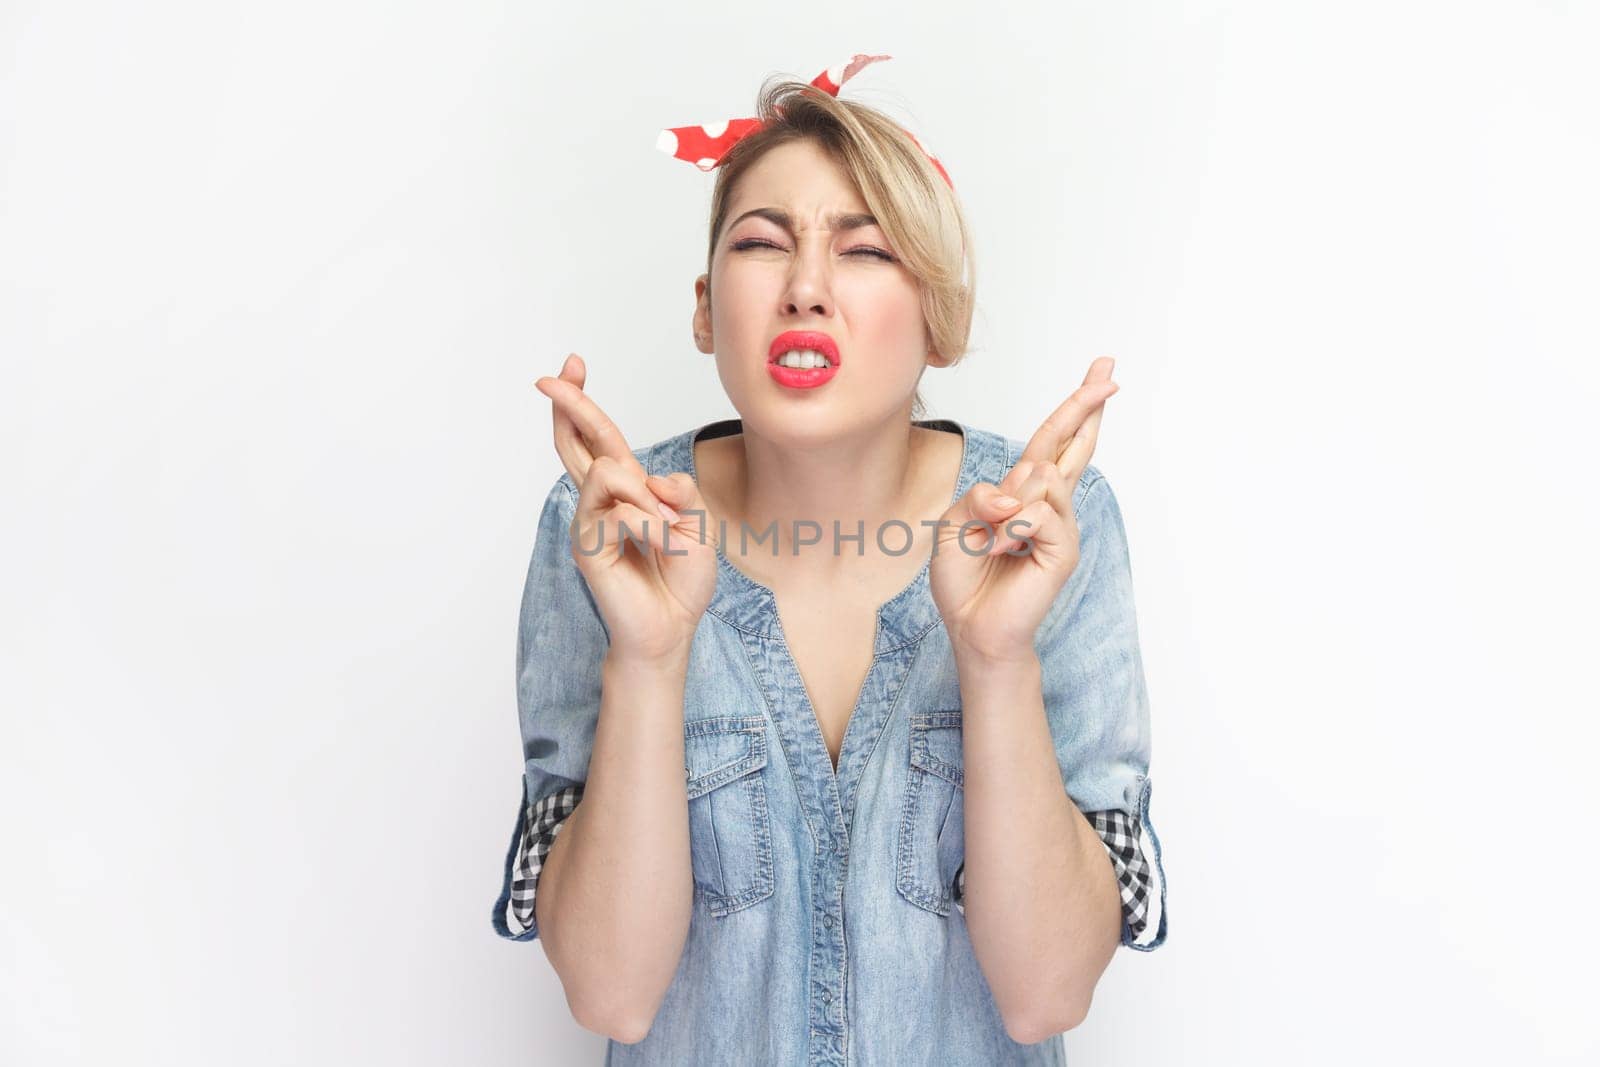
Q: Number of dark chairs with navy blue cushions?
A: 0